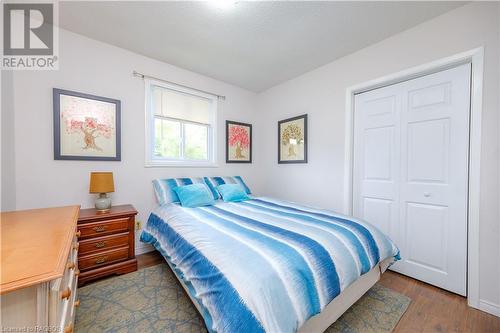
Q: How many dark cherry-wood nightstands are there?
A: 1